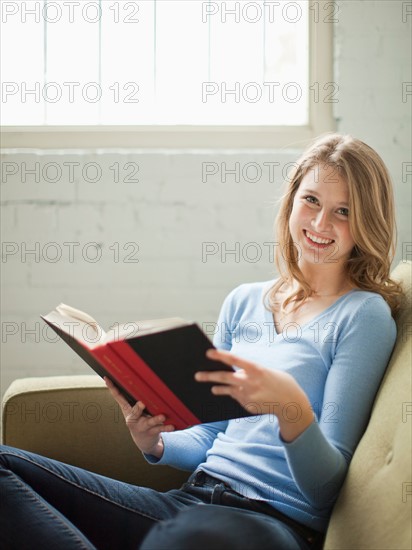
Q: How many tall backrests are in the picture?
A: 1